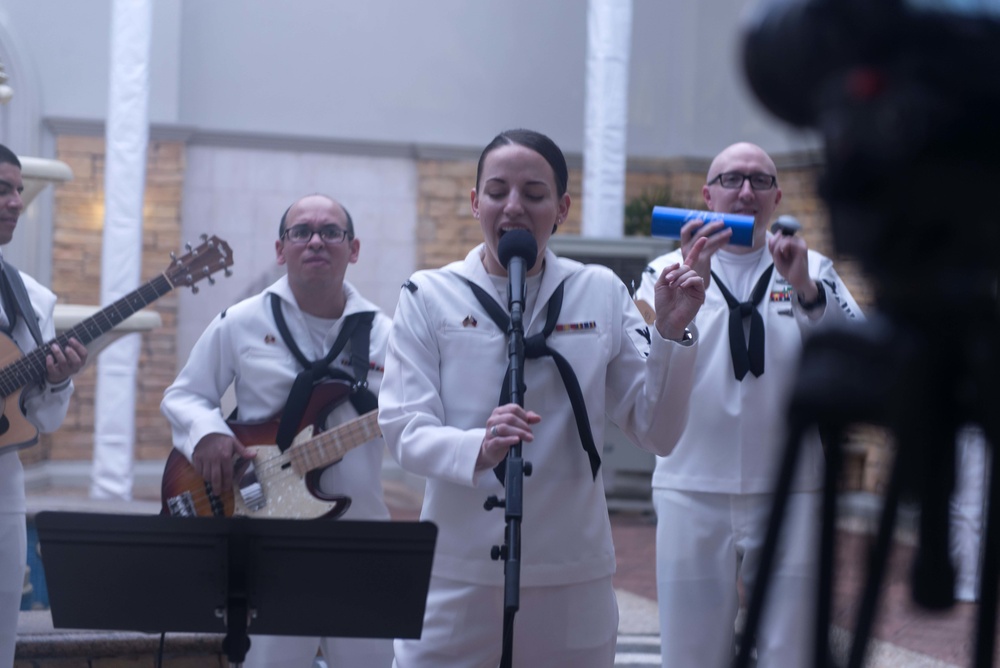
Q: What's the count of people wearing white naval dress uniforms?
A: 4